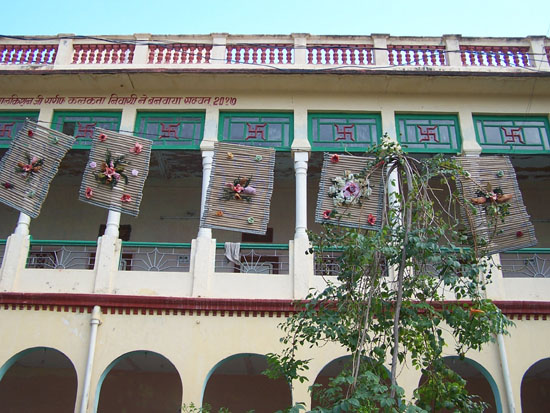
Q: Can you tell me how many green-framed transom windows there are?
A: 7